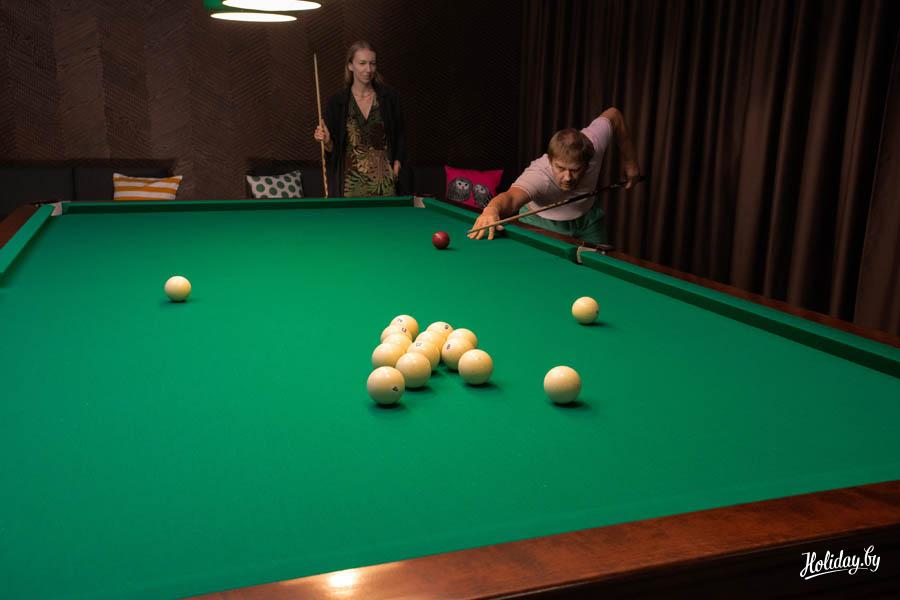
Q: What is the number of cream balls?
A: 15